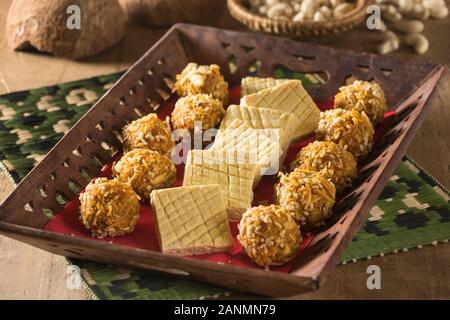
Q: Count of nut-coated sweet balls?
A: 10